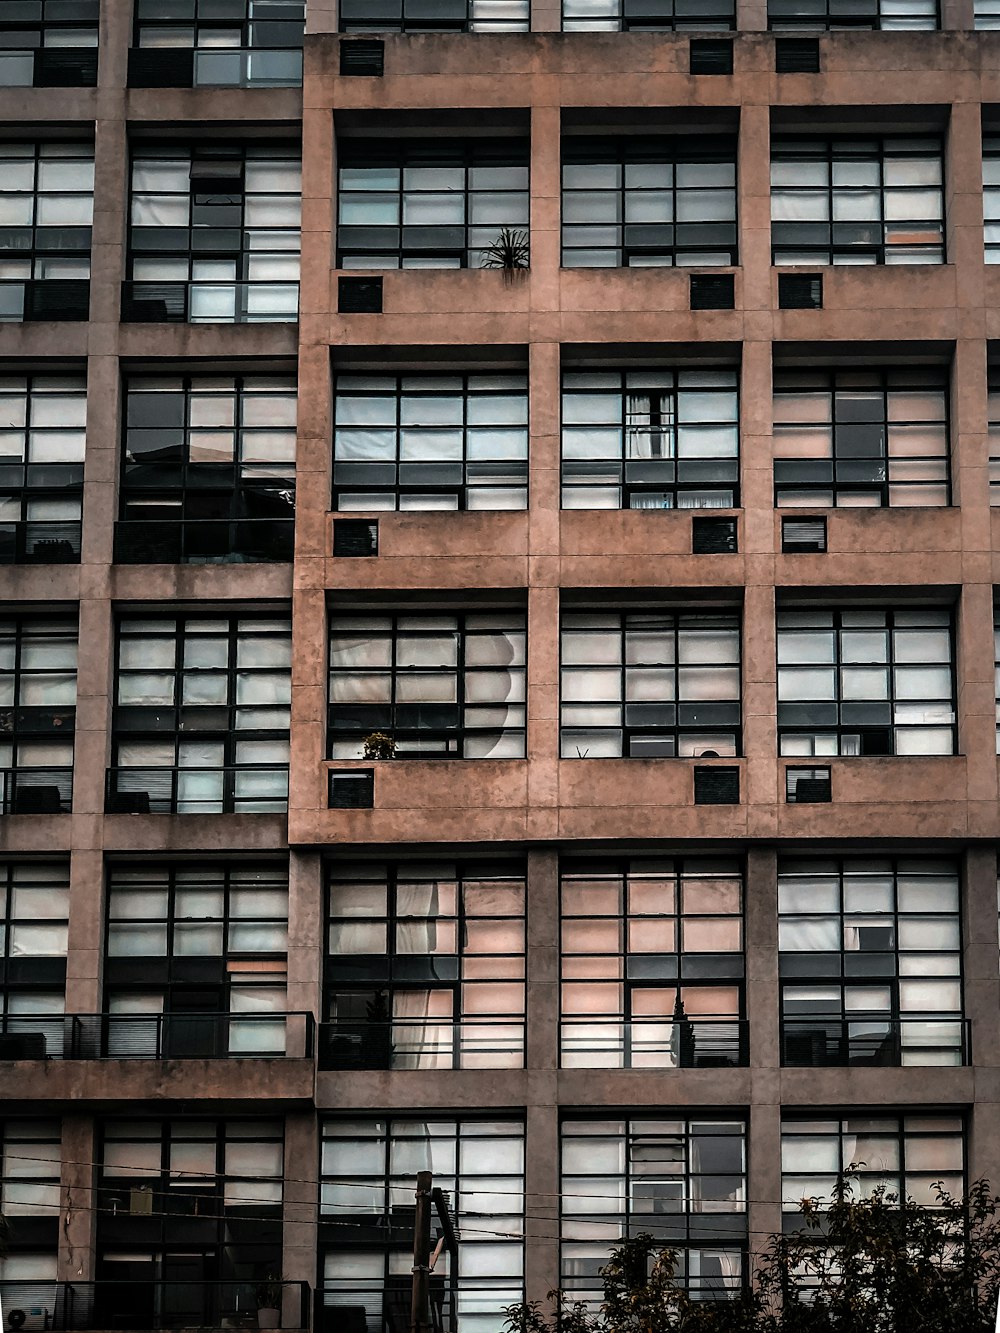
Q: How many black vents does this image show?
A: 12